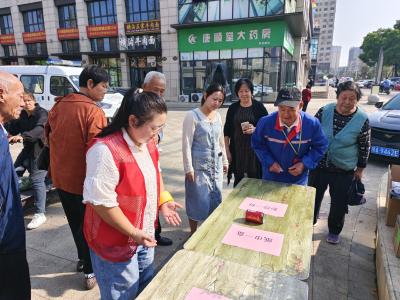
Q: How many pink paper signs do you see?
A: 3